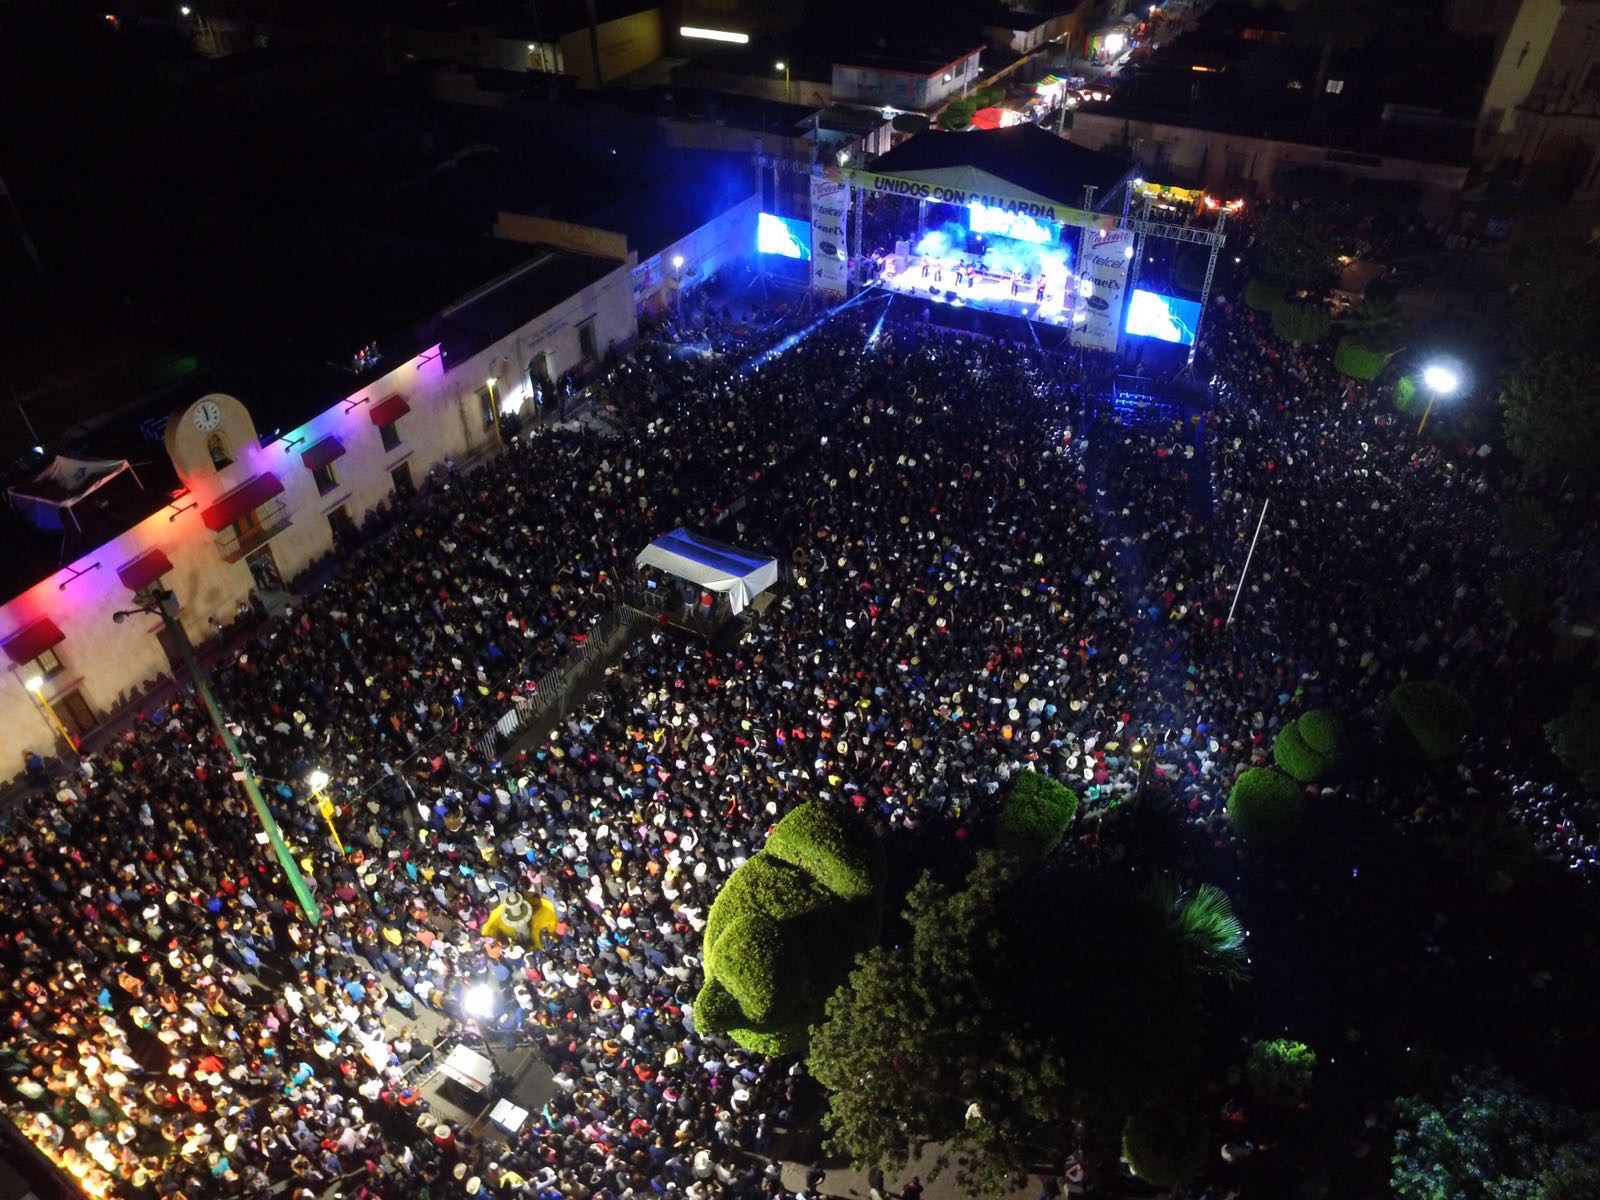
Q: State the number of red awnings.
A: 5